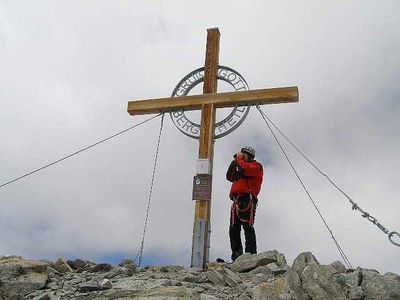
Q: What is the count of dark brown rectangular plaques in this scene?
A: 1